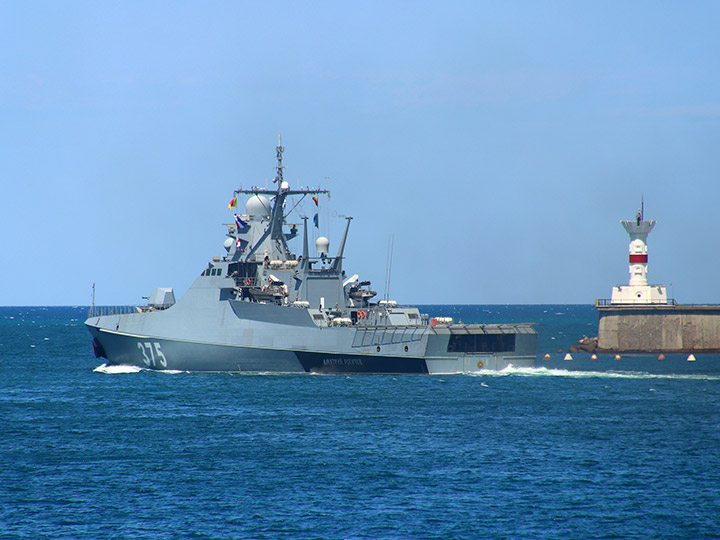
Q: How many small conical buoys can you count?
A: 6